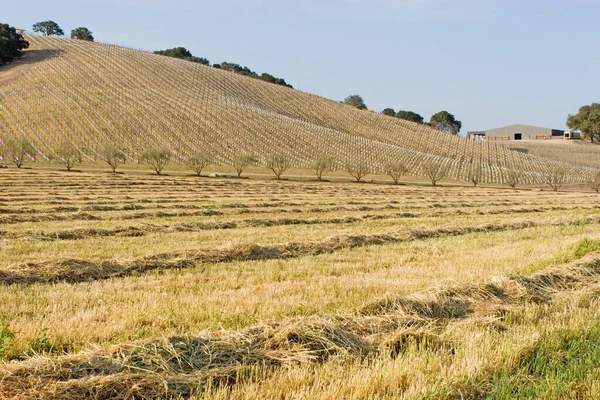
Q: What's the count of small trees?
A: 15